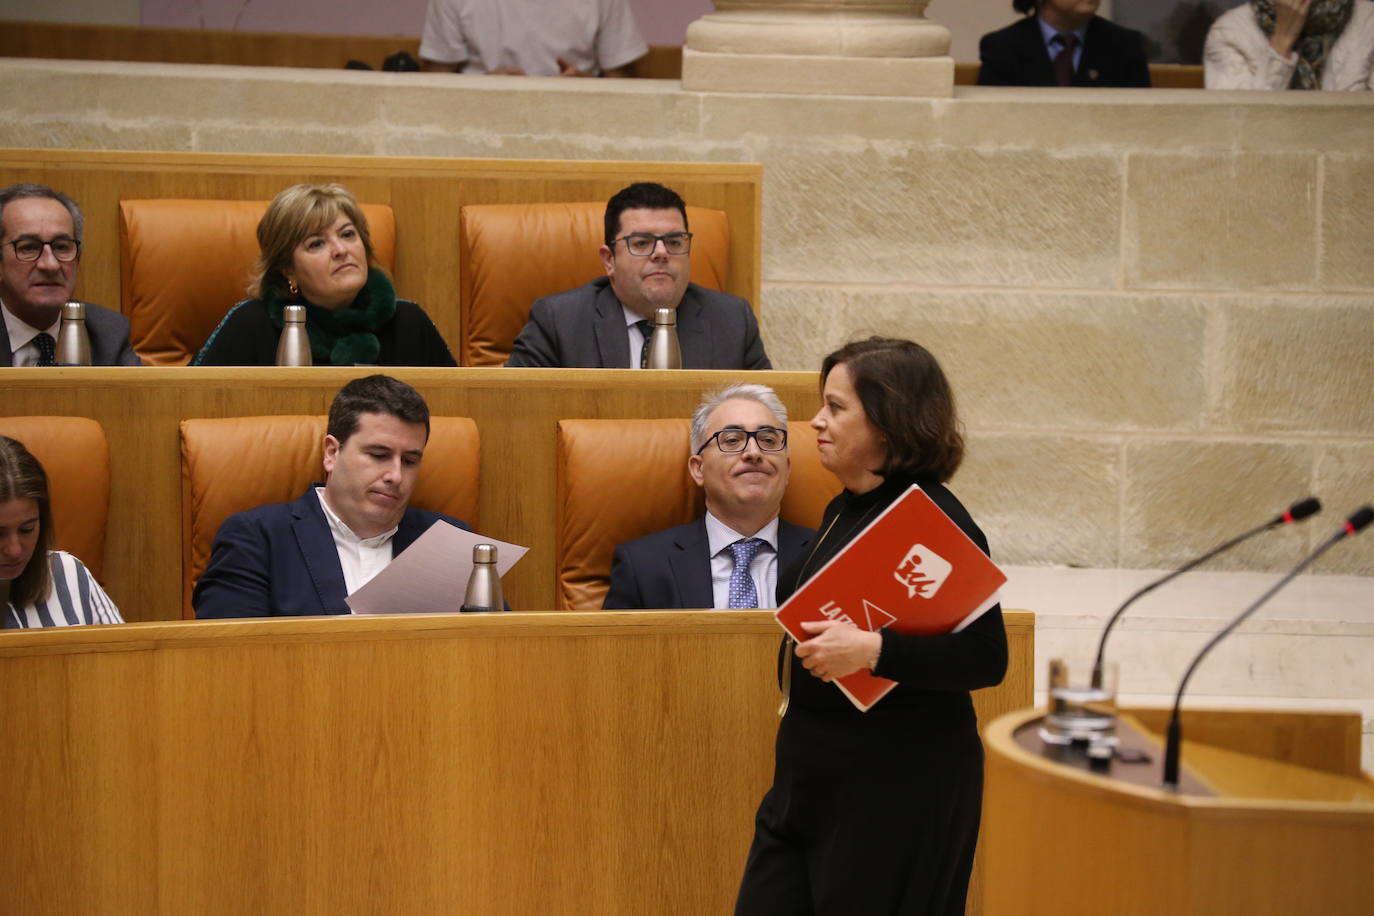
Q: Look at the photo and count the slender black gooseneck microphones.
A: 2